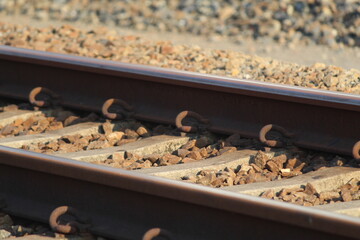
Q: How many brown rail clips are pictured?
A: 7